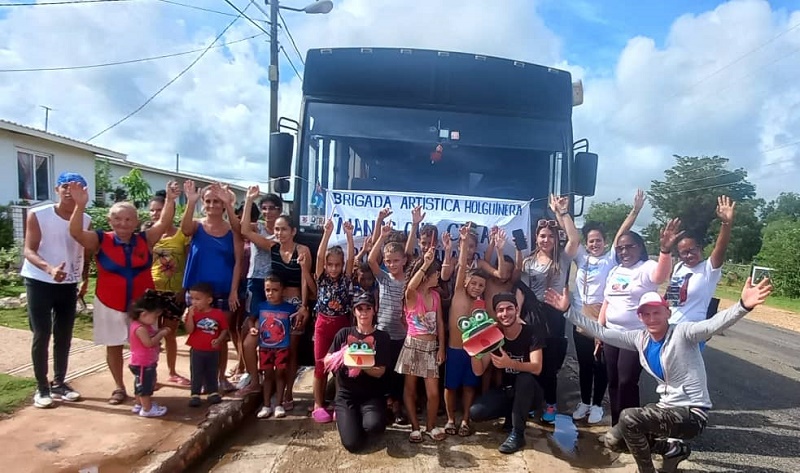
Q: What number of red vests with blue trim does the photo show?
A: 1